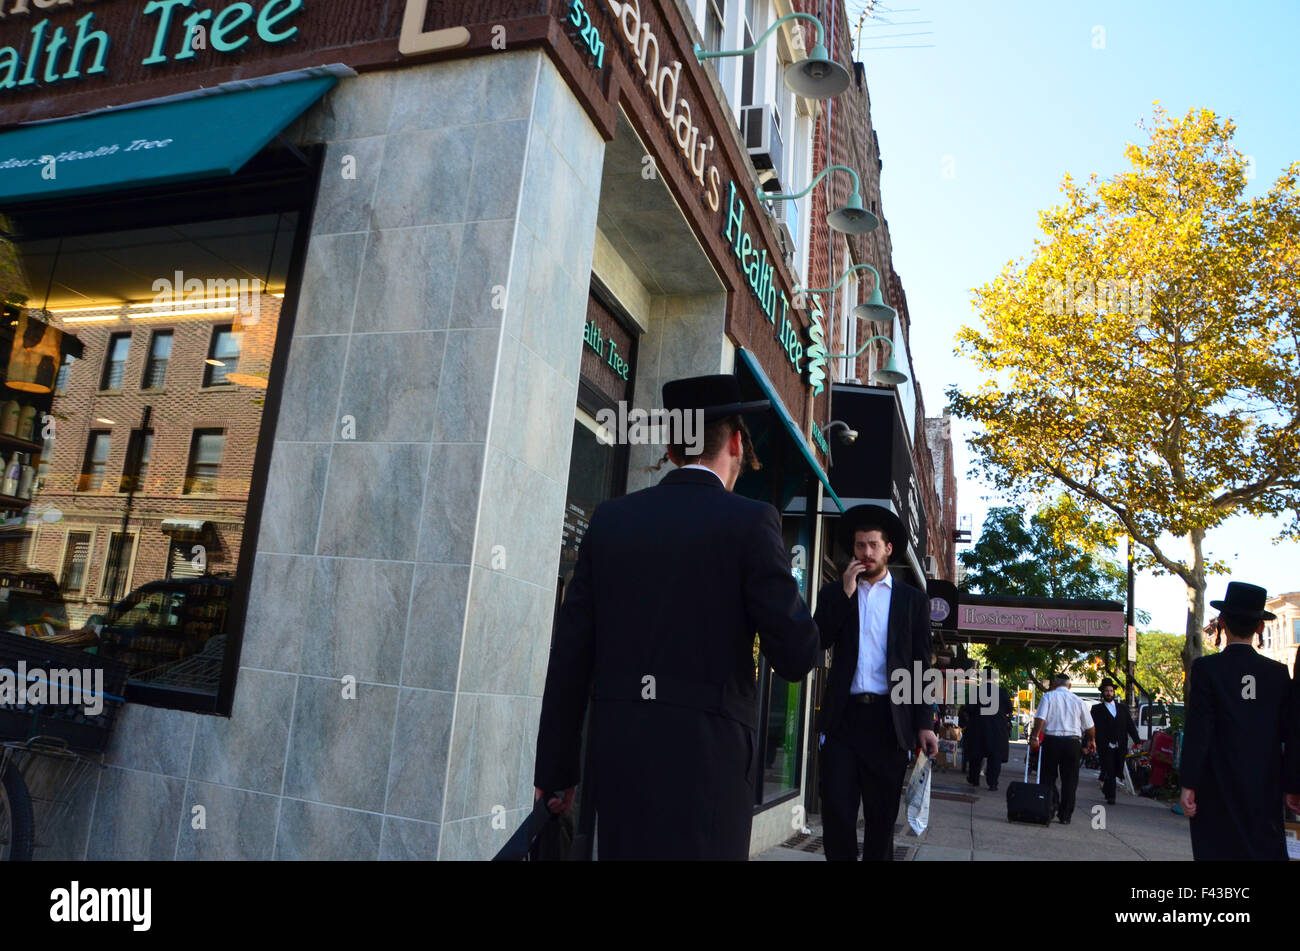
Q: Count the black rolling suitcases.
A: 1